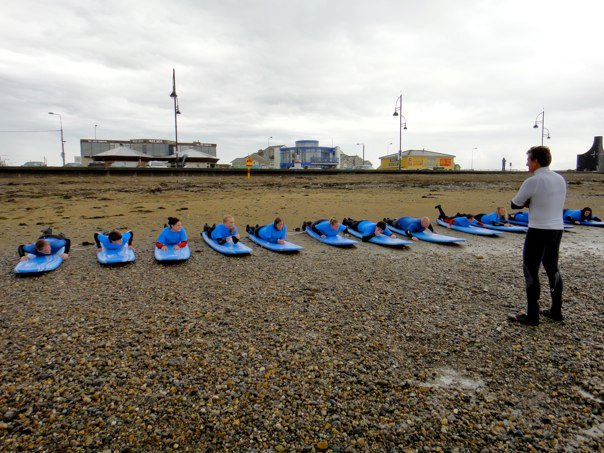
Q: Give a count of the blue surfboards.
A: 12